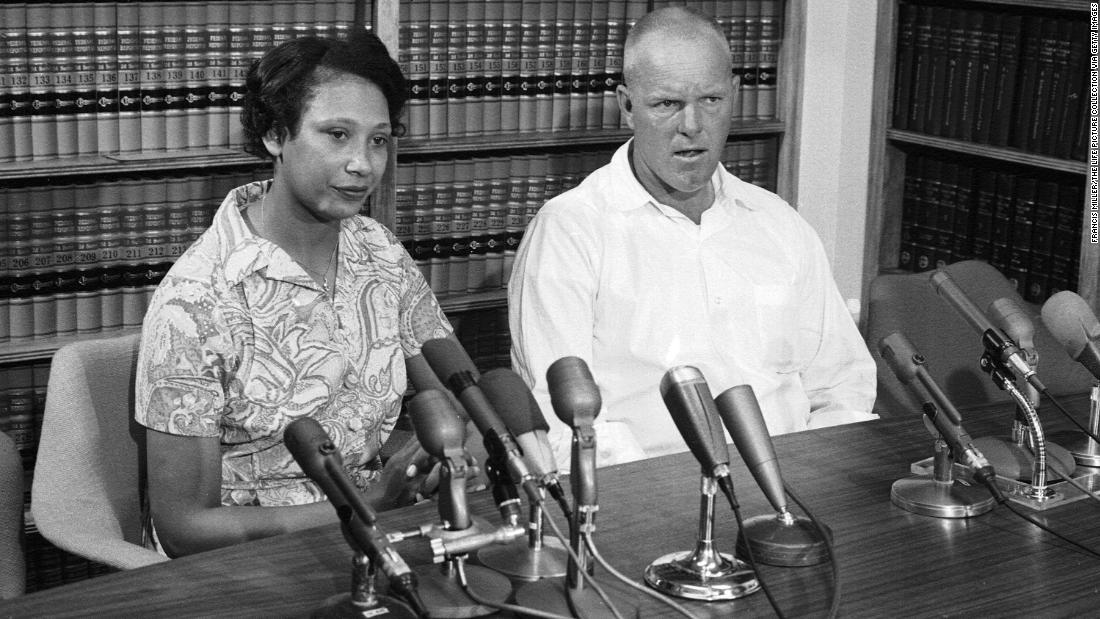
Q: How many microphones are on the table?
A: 11